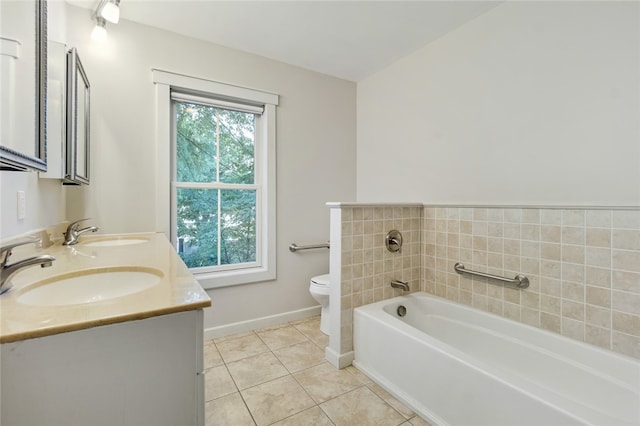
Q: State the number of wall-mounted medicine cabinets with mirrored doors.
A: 2